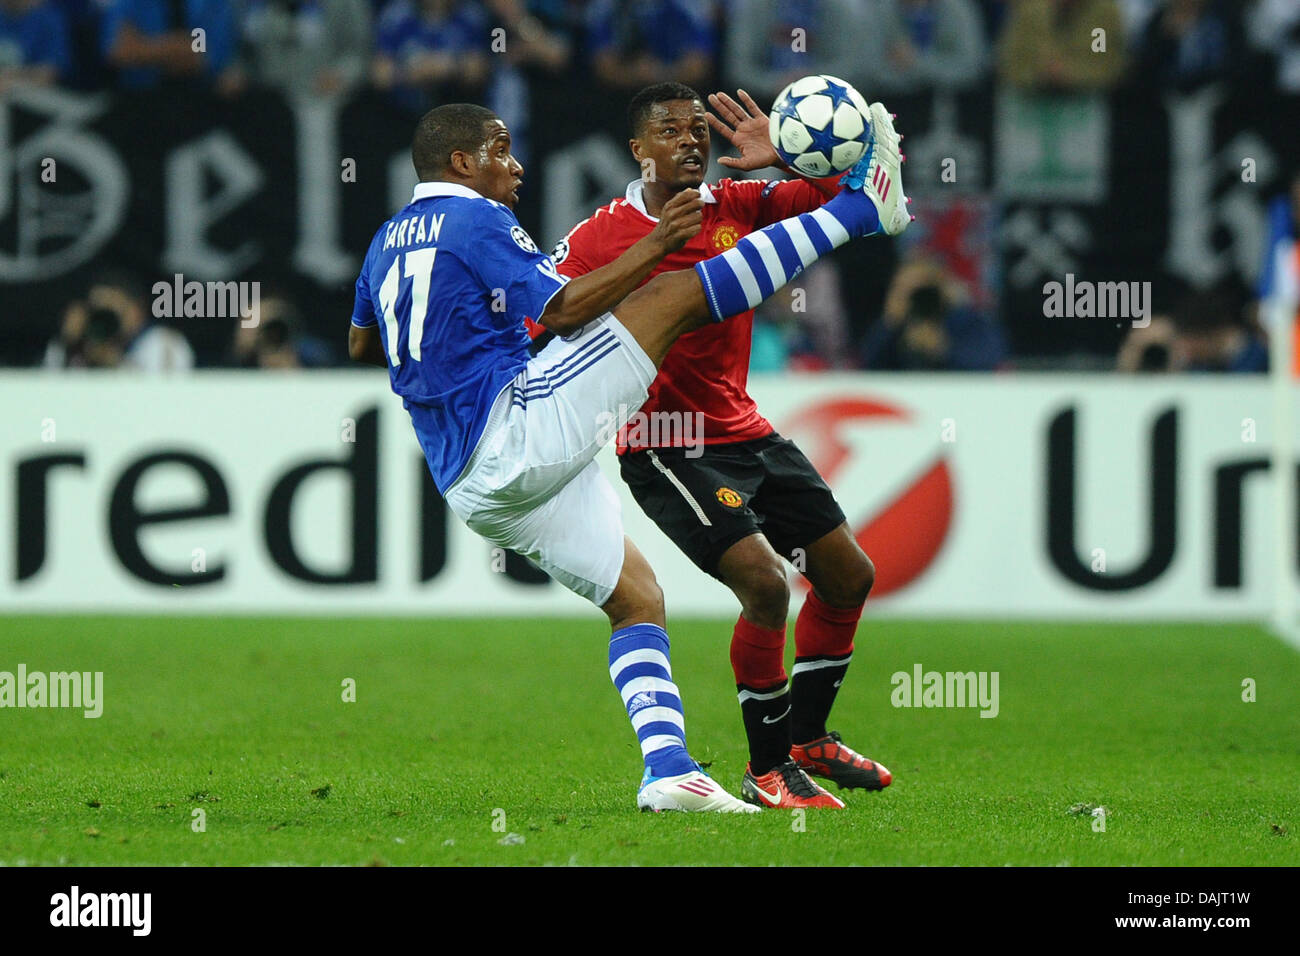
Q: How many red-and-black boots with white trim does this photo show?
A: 2